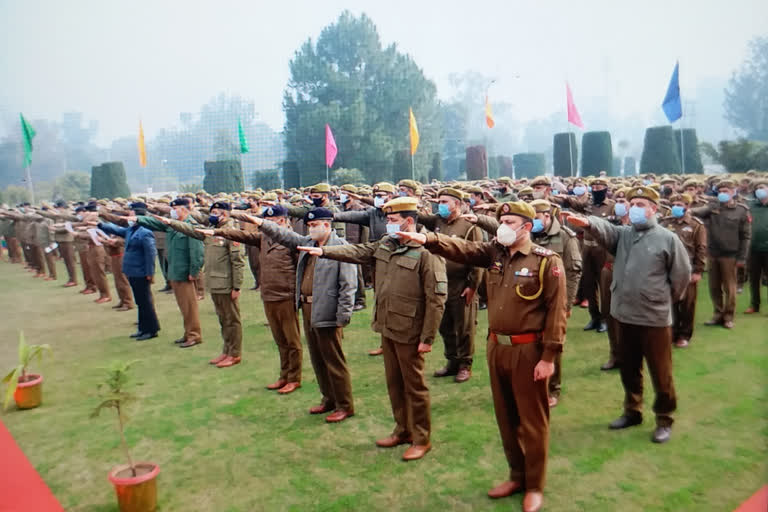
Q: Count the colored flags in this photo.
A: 8